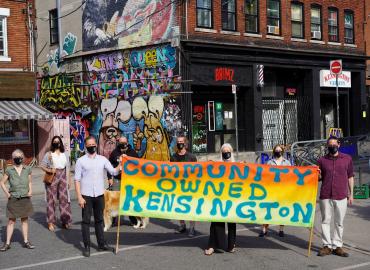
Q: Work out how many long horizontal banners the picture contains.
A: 1